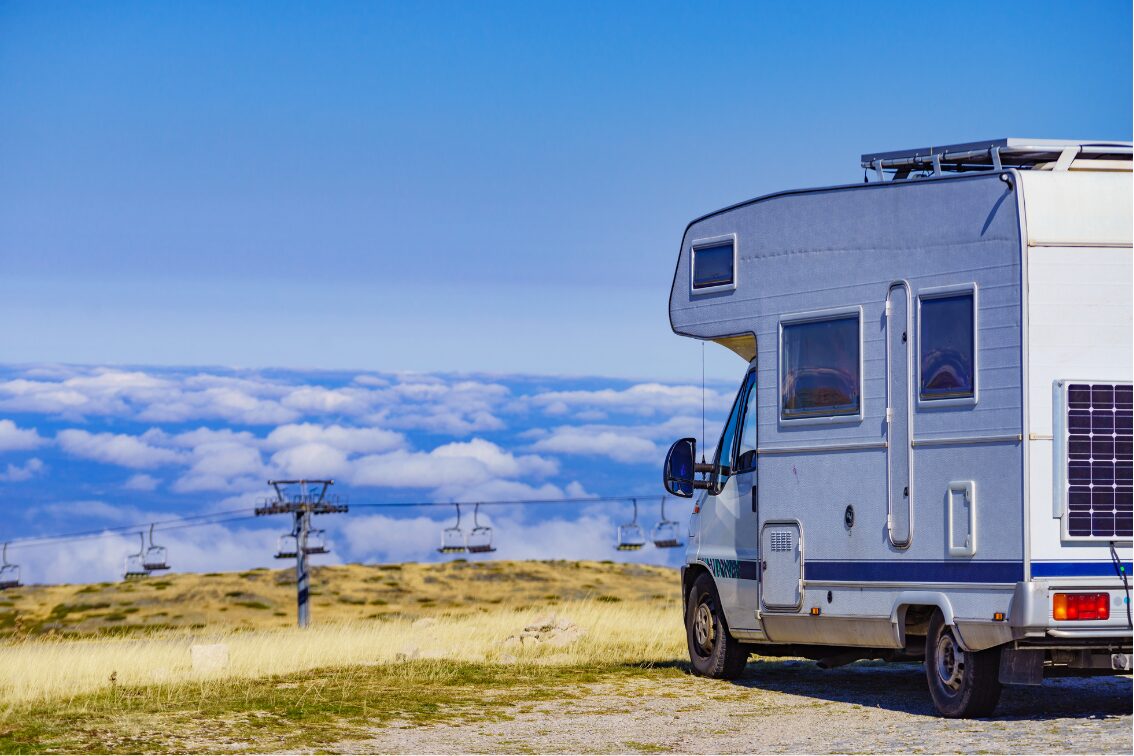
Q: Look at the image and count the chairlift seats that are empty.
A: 9